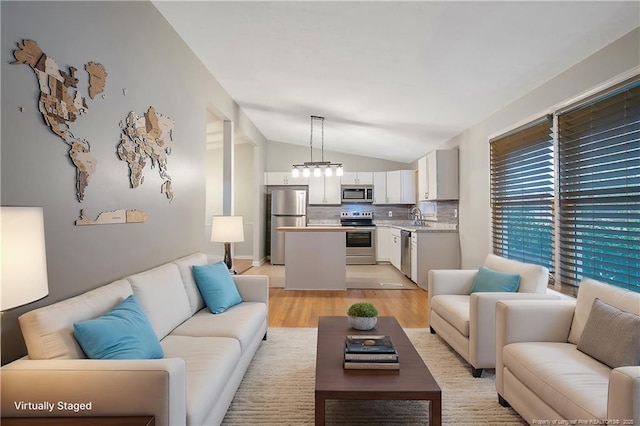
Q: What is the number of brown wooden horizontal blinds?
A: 2